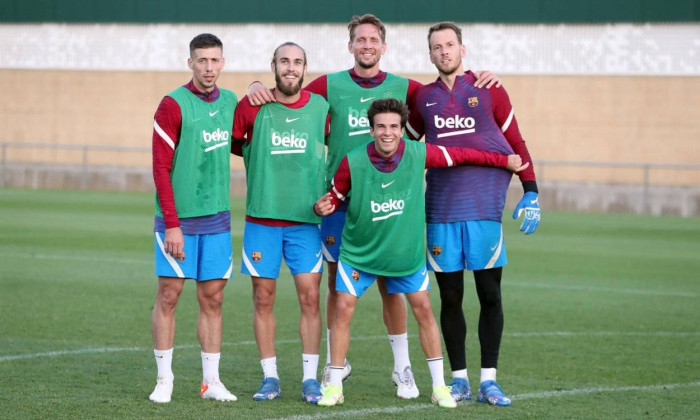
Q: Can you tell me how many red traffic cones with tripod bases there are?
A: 0